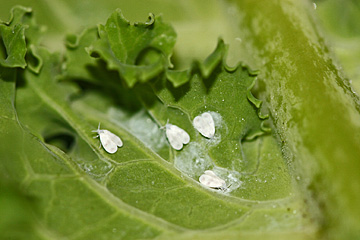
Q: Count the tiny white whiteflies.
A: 4